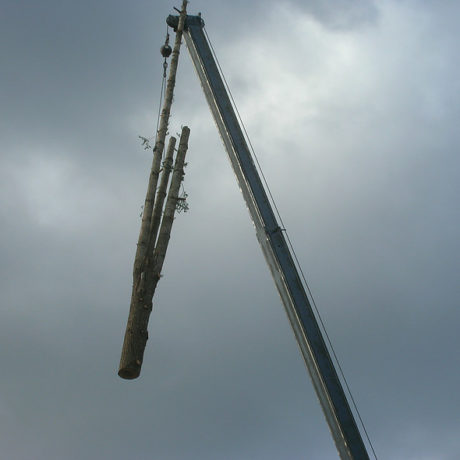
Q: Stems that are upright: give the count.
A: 3